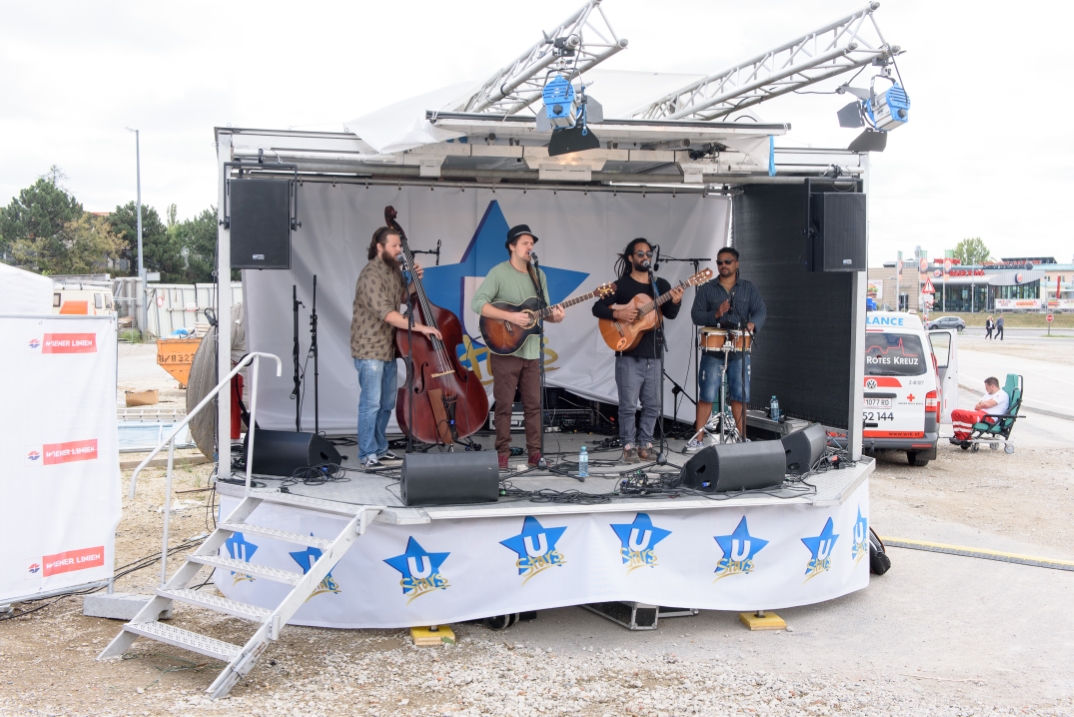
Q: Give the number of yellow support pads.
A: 2